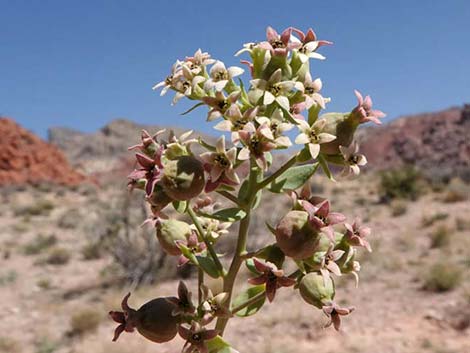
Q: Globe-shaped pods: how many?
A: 6